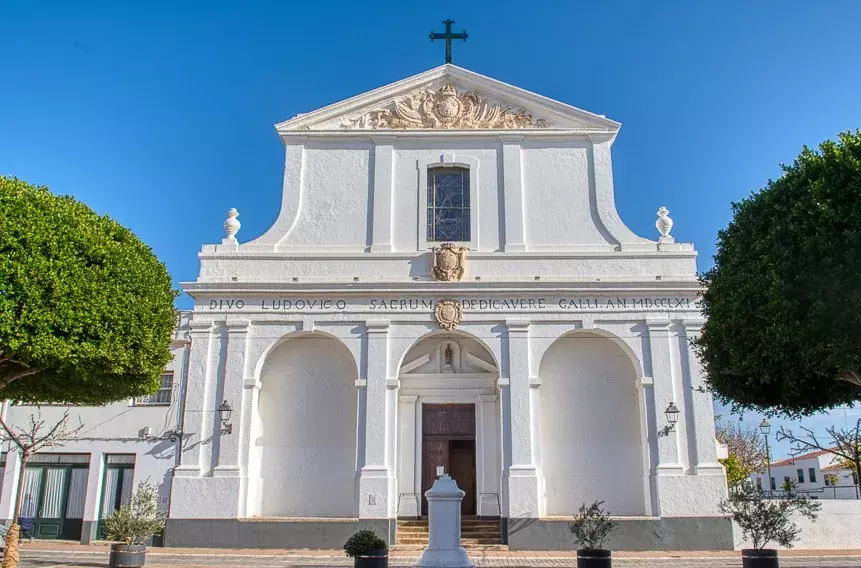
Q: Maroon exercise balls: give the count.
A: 0